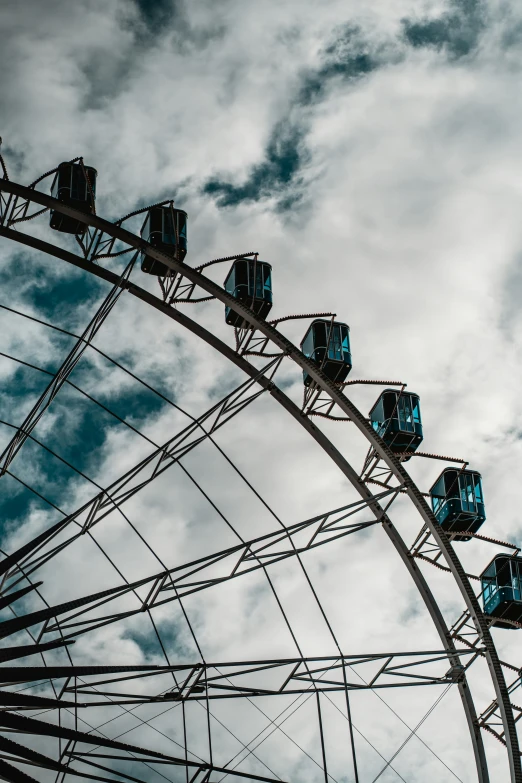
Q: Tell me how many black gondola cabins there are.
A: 7